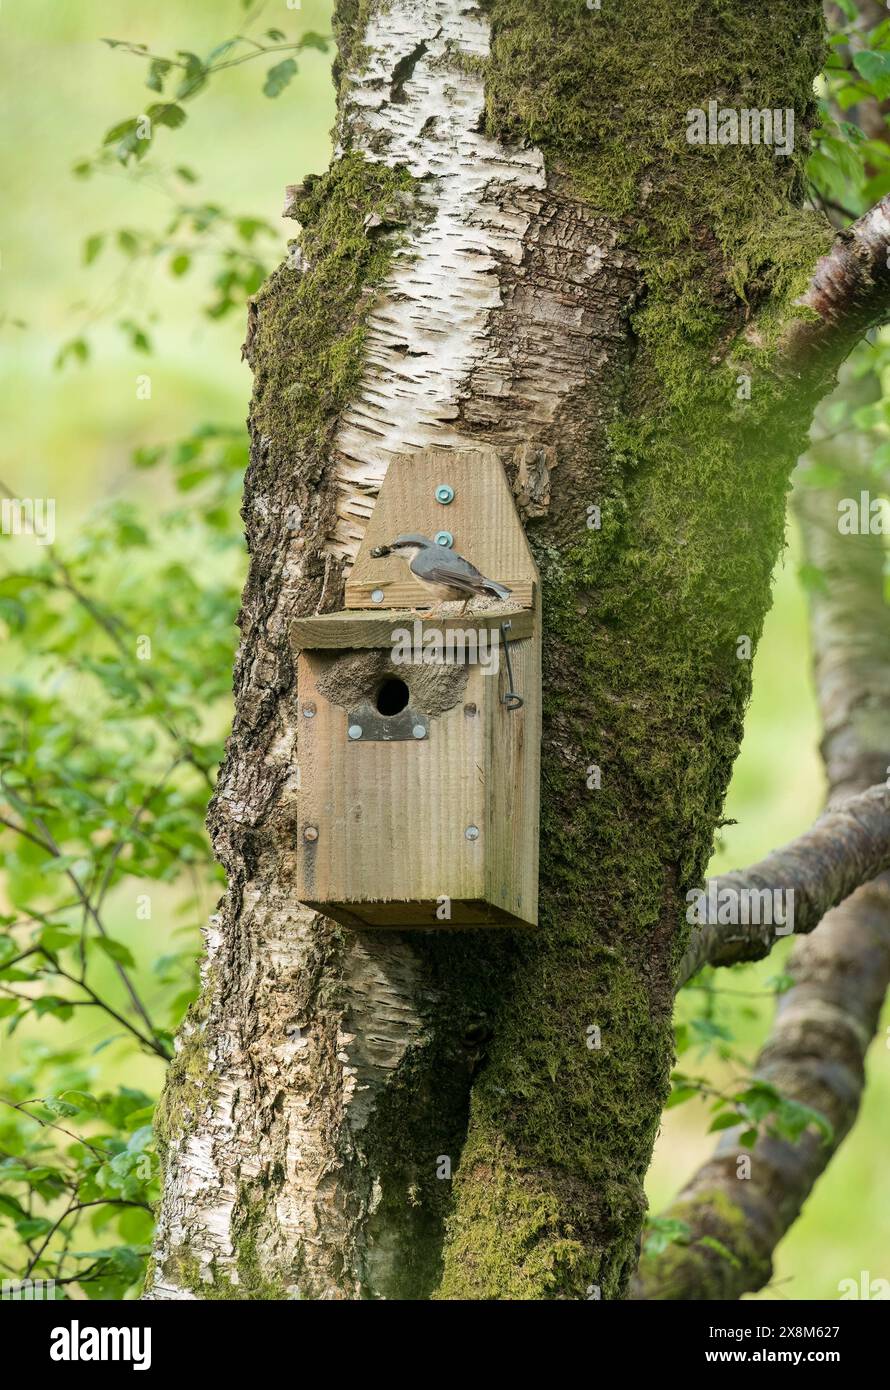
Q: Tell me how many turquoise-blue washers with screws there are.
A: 2